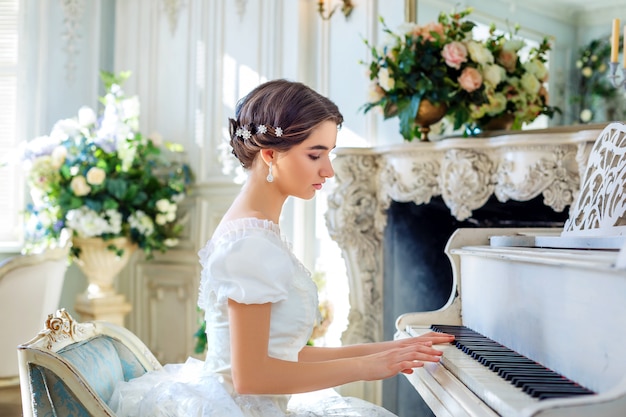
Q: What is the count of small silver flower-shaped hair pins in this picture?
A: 4